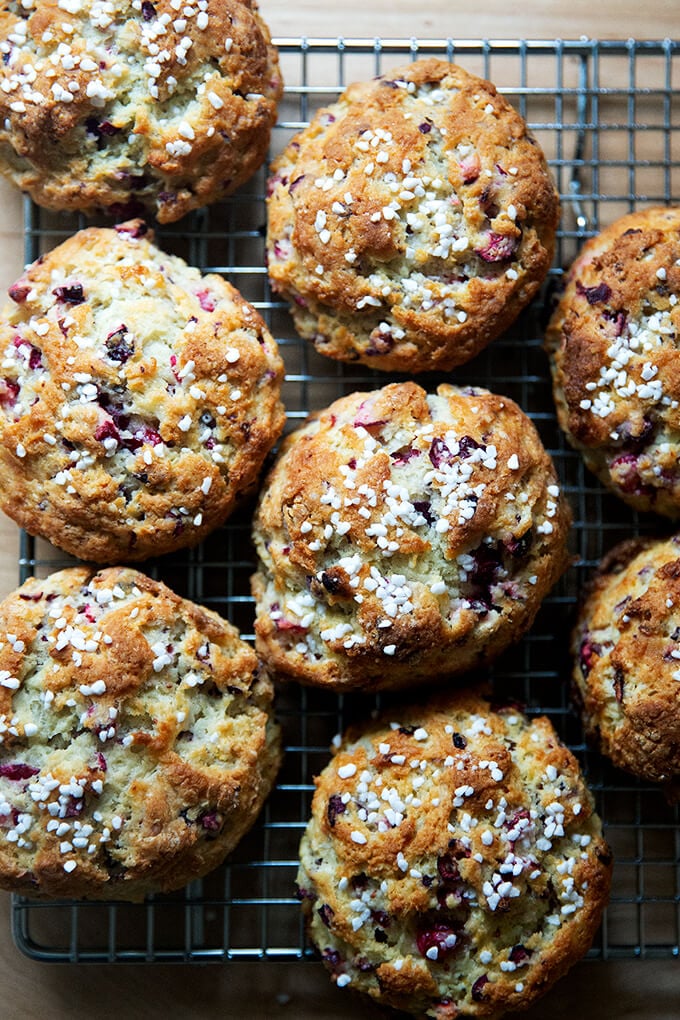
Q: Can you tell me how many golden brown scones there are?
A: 8